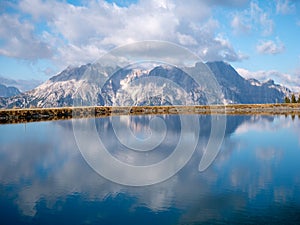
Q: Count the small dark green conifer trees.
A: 3